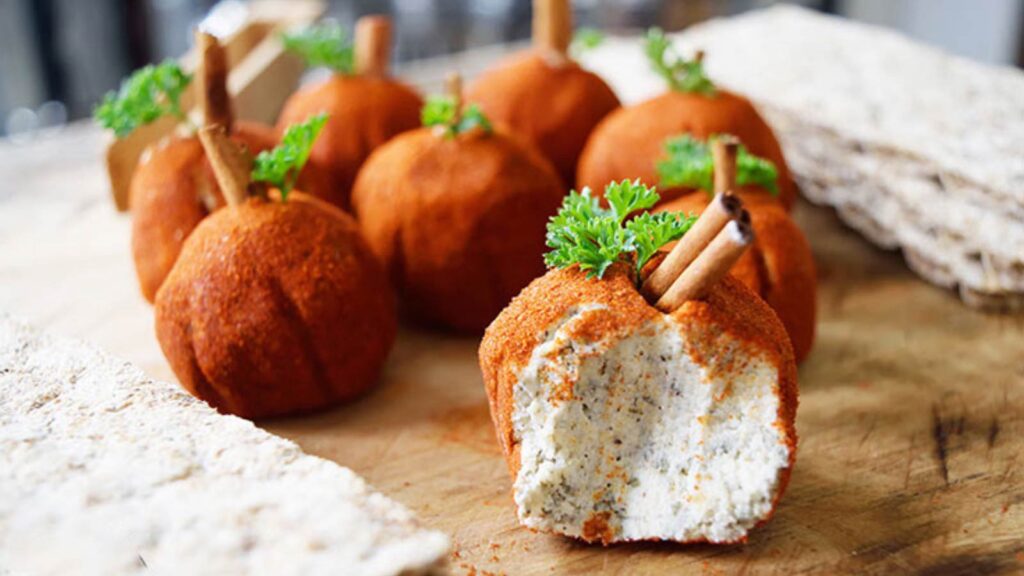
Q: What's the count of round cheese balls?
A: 8